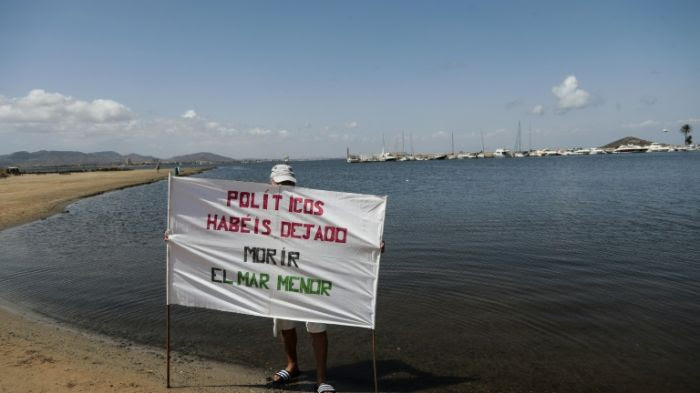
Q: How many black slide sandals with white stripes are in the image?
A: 2